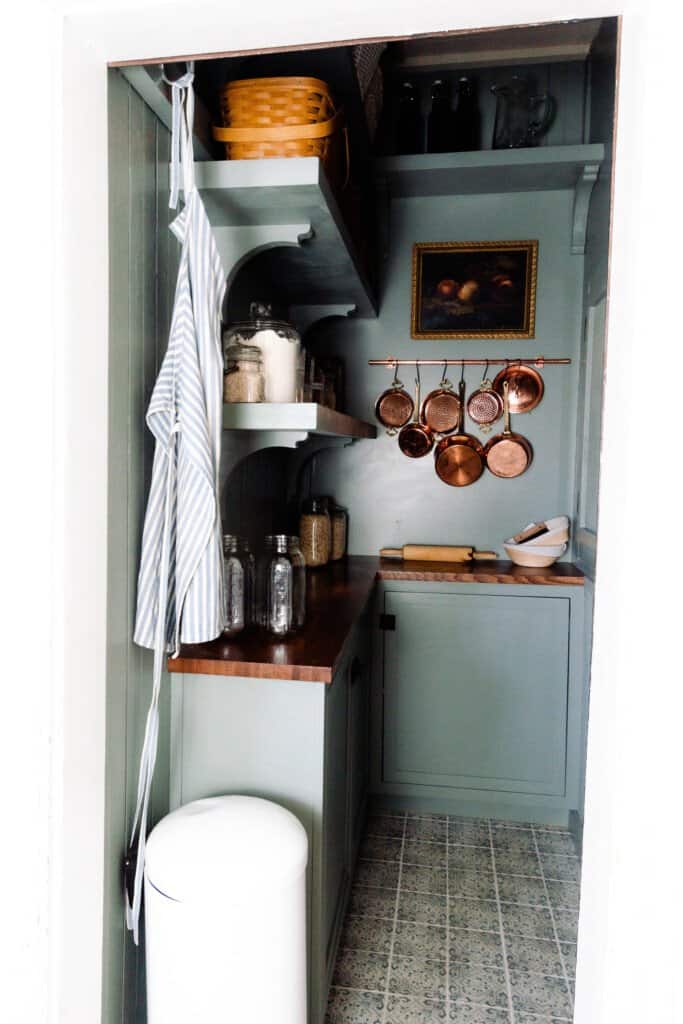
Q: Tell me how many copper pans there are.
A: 7